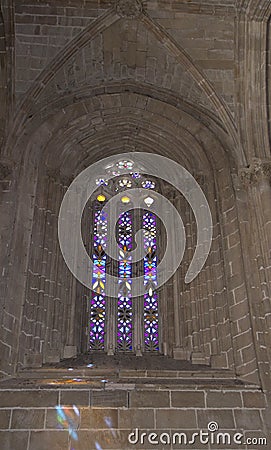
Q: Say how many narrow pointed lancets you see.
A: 3